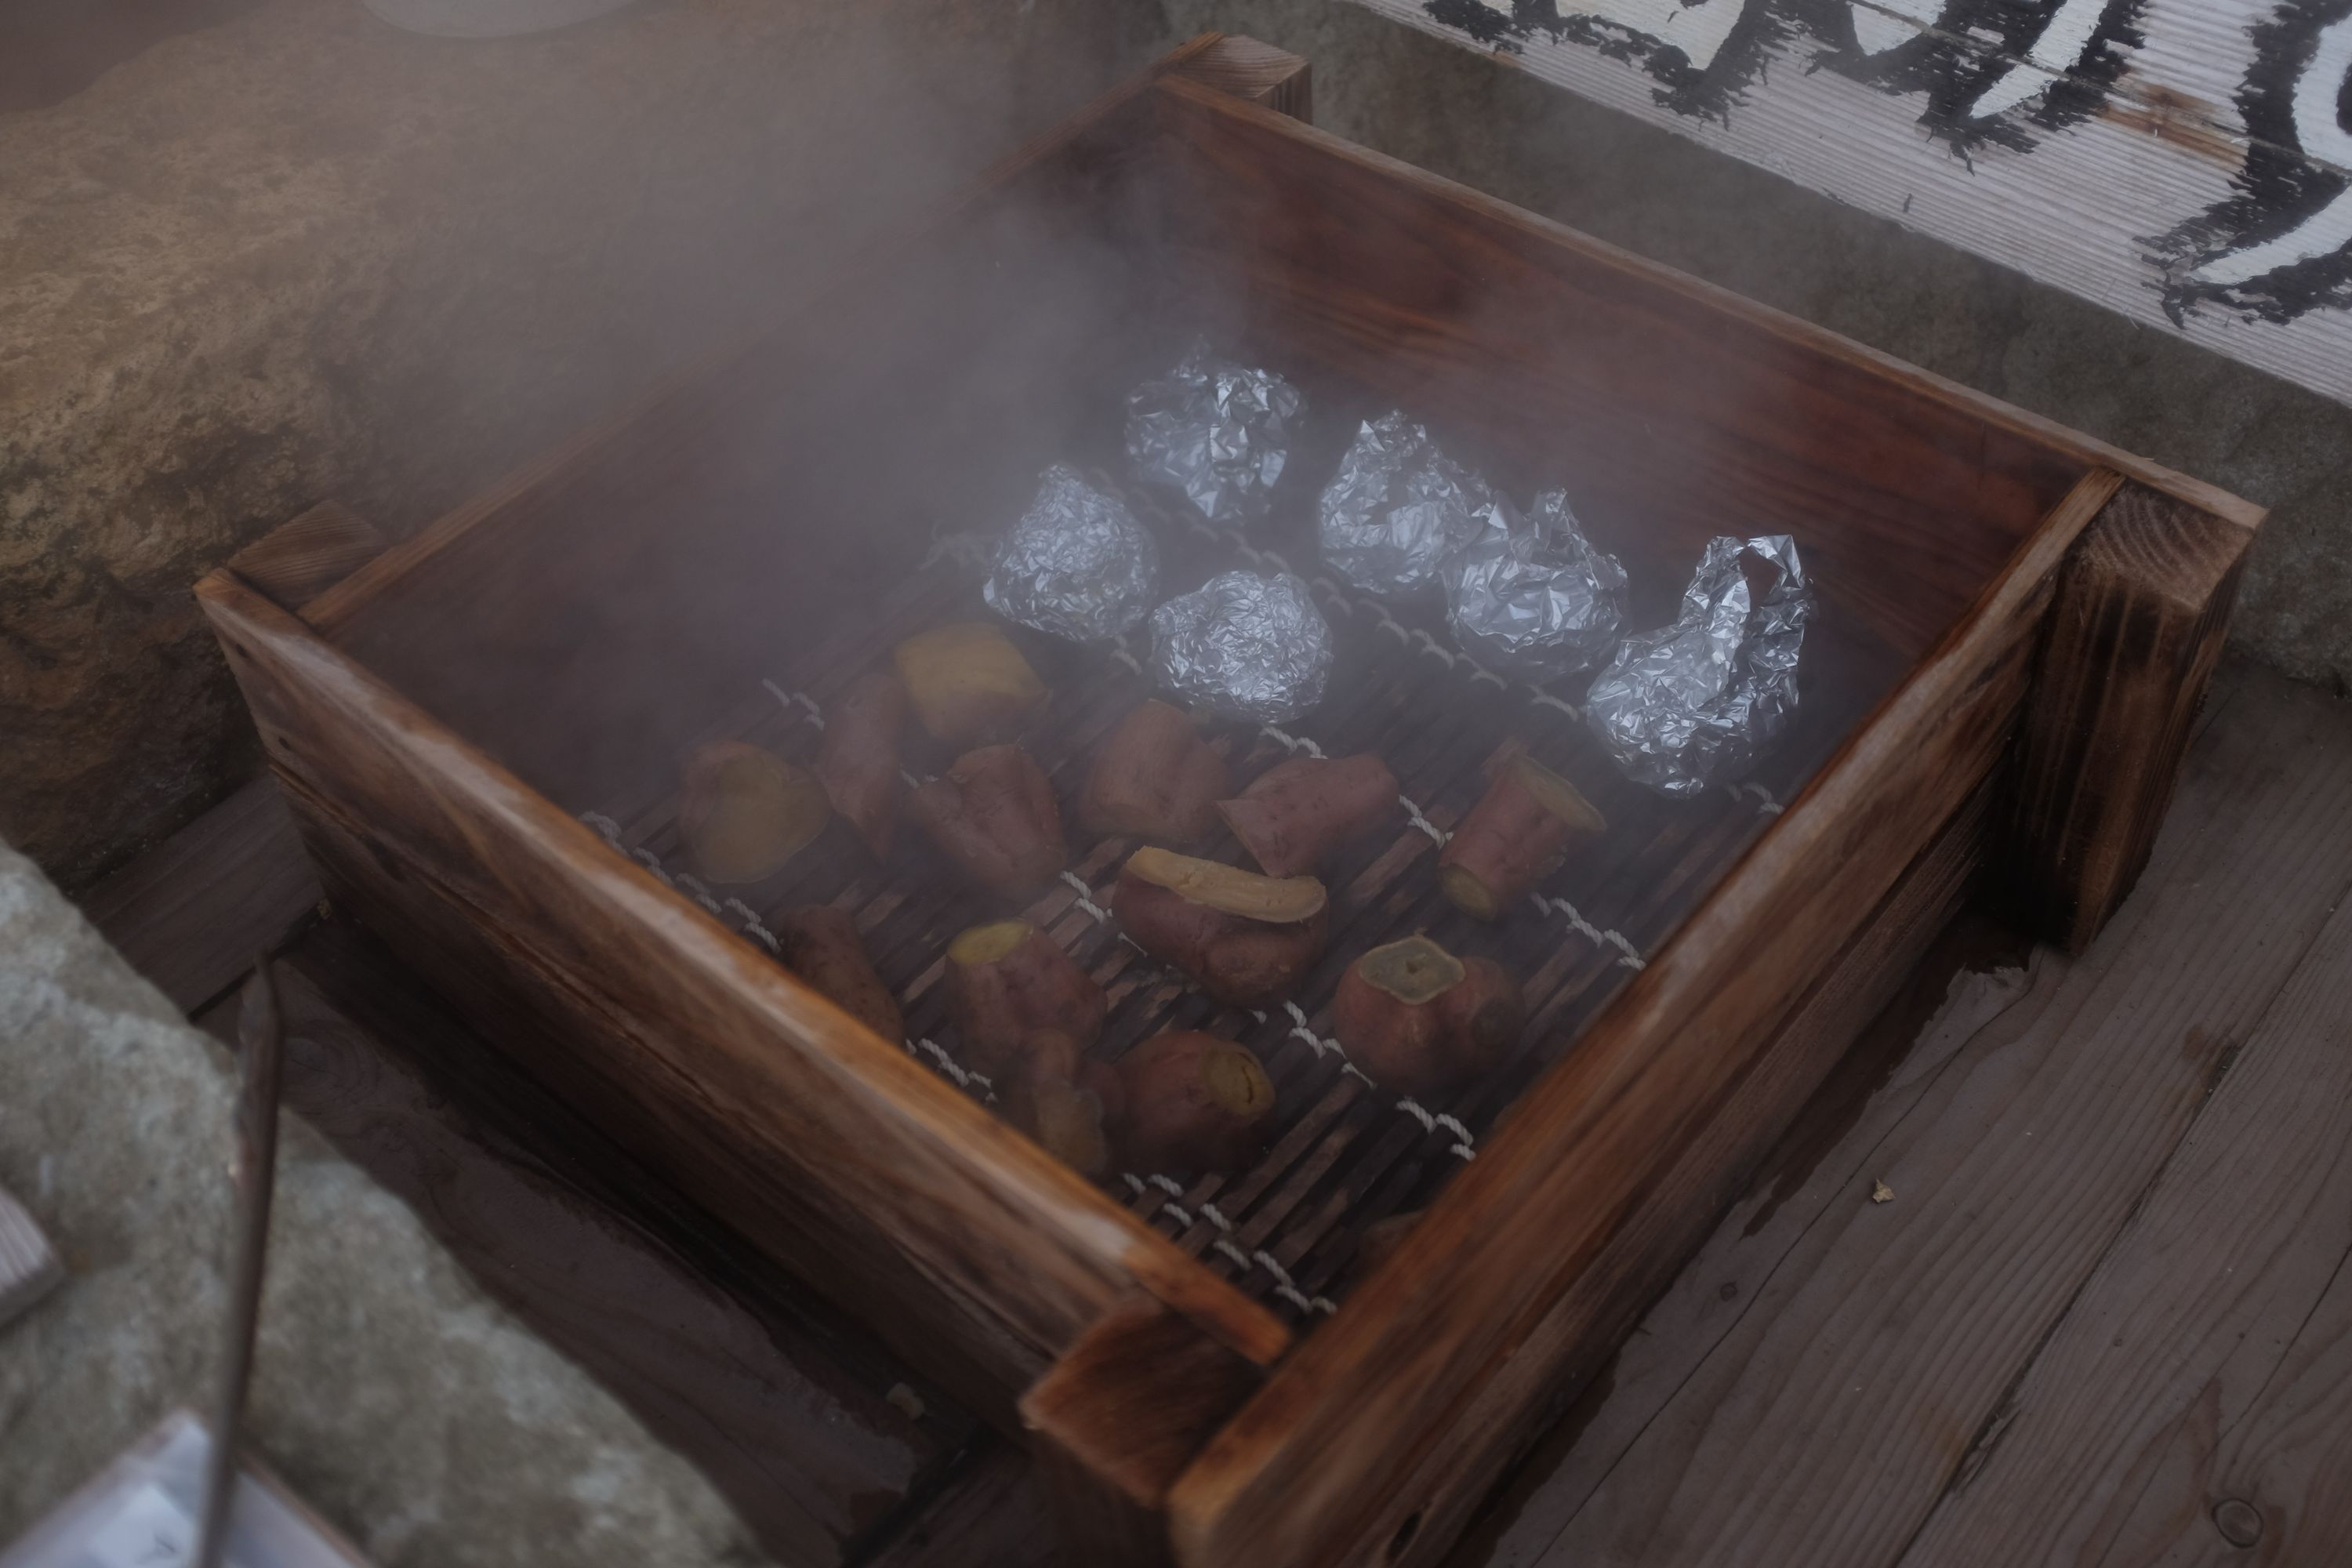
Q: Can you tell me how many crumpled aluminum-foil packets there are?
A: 6